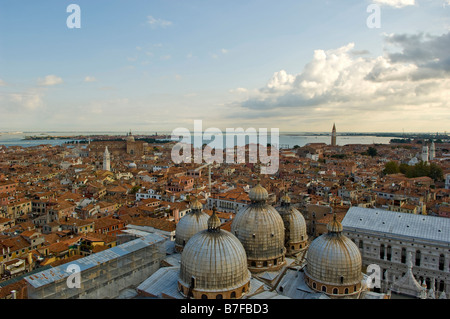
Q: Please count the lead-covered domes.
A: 5